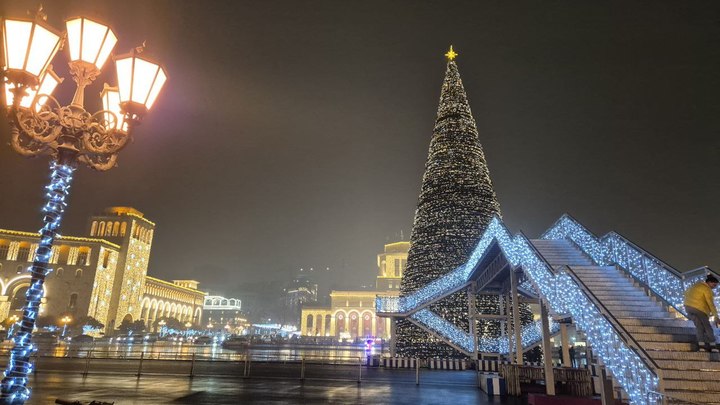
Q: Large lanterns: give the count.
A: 5